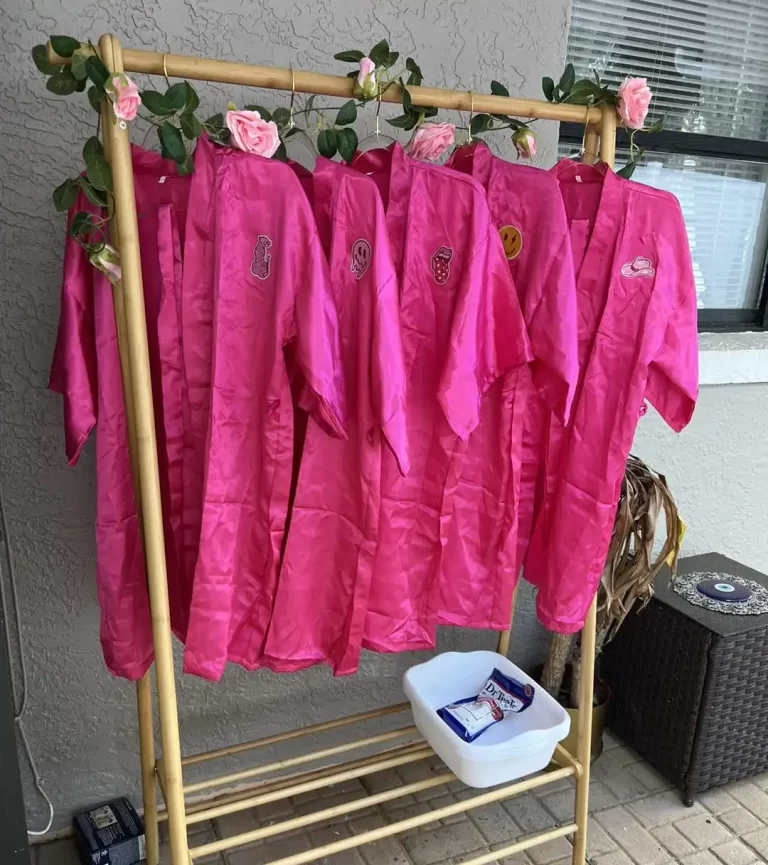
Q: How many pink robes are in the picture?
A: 5